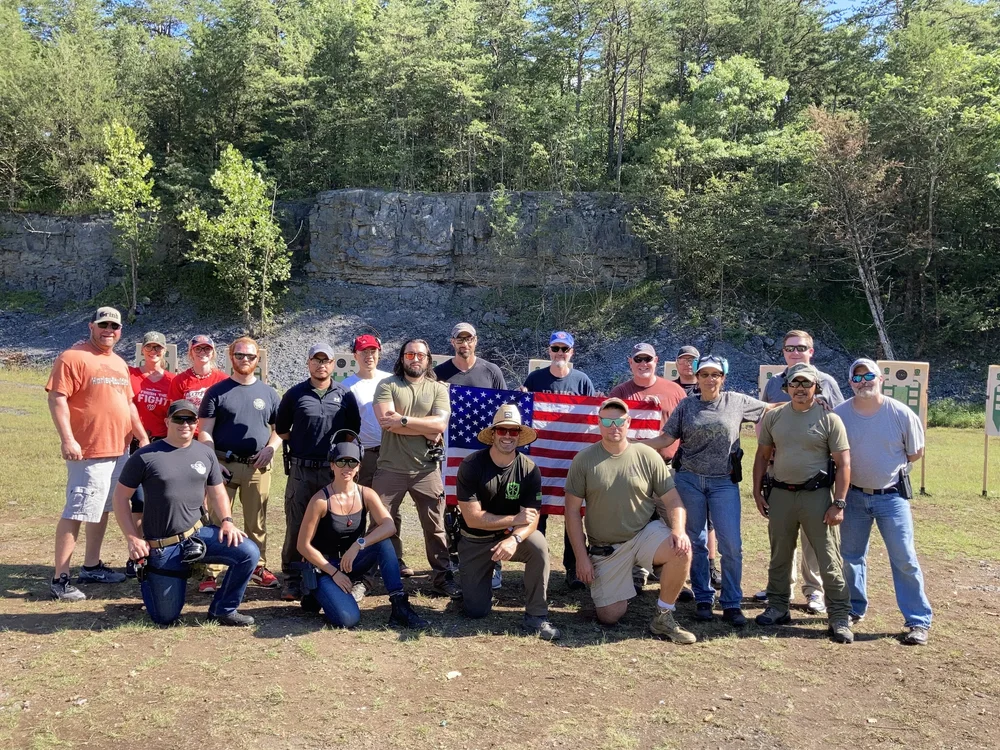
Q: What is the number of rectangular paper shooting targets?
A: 9